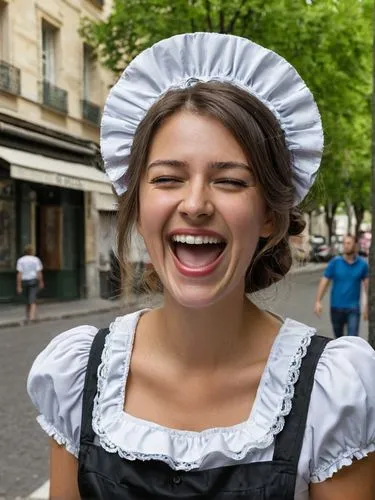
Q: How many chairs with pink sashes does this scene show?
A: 0